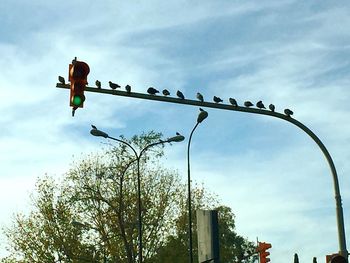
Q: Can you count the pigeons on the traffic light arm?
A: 14